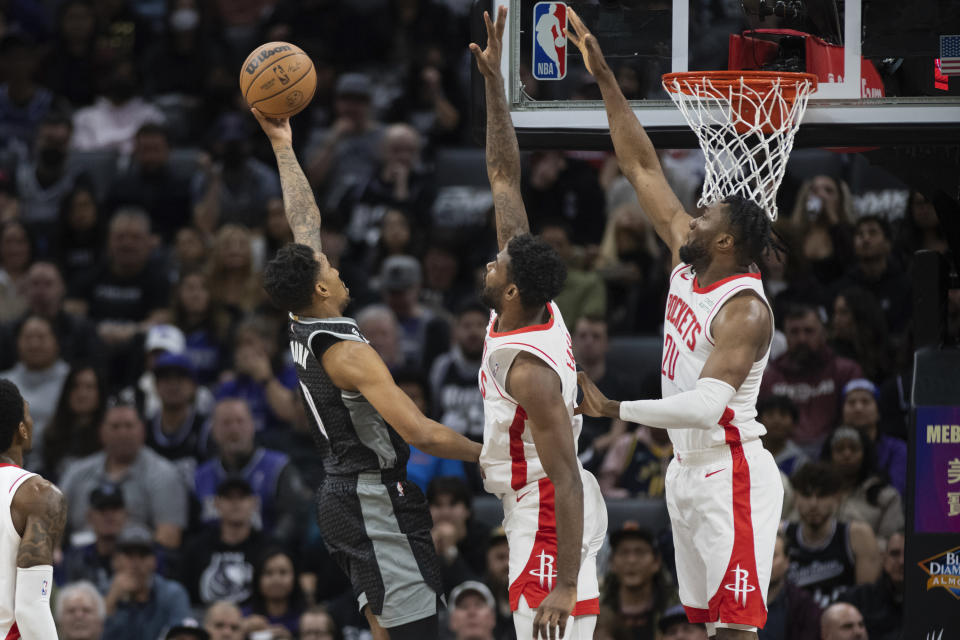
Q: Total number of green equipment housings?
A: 0